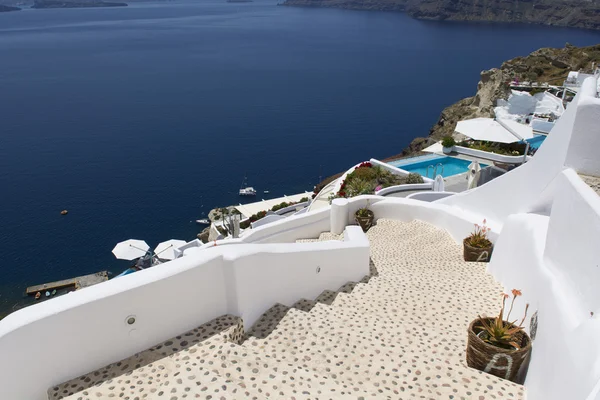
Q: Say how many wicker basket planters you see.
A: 3